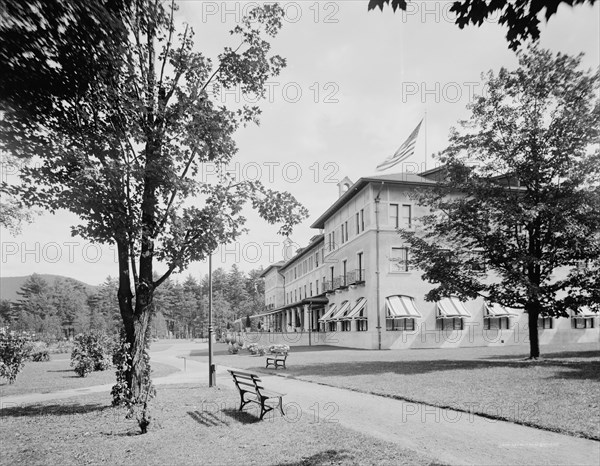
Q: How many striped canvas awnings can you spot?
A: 7